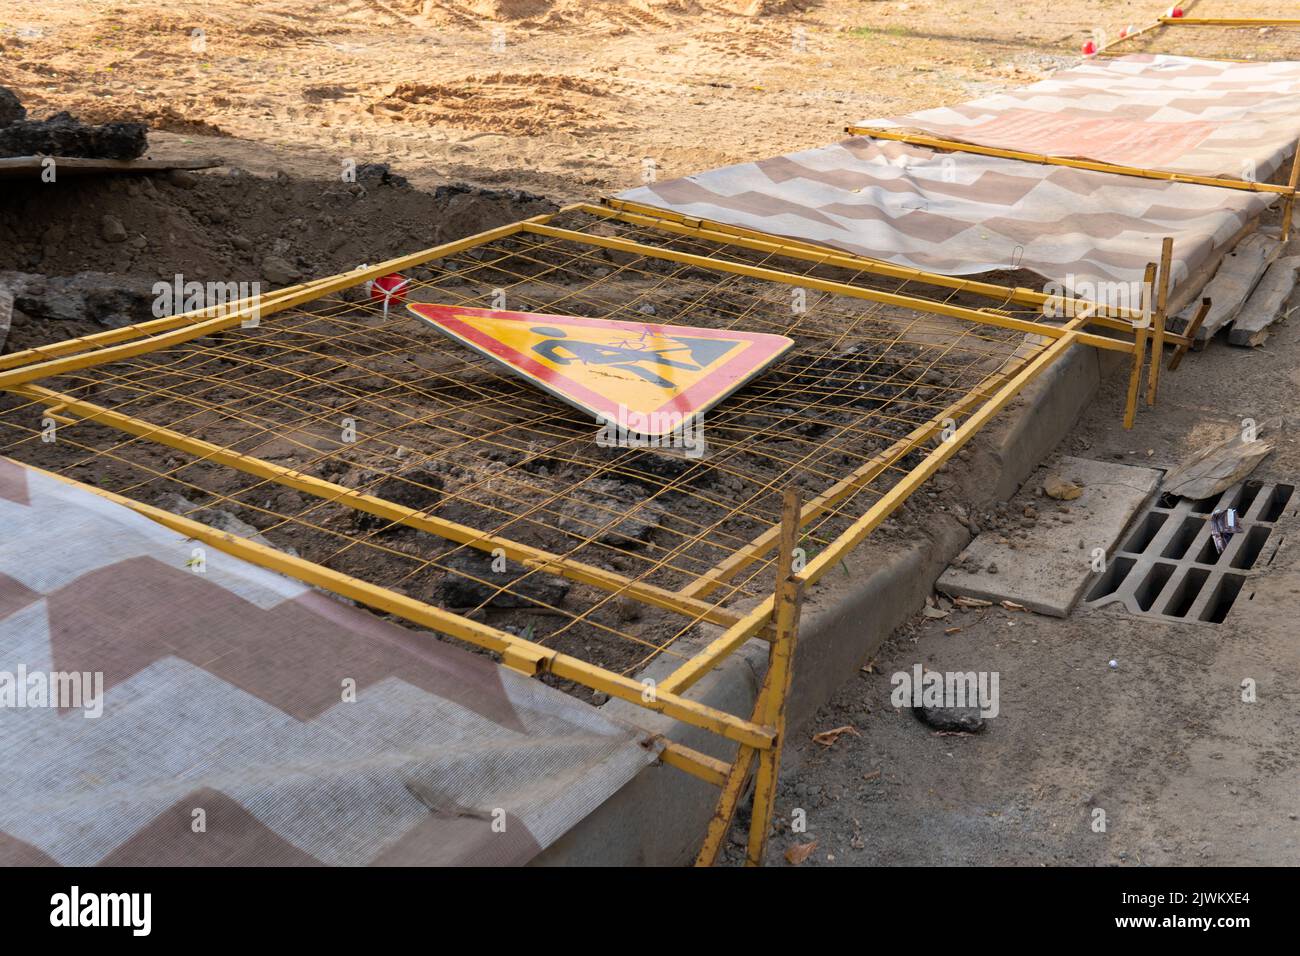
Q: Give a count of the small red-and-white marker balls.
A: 4